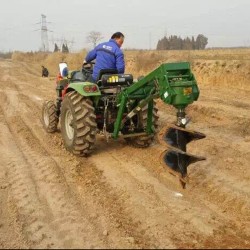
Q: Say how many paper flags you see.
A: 0